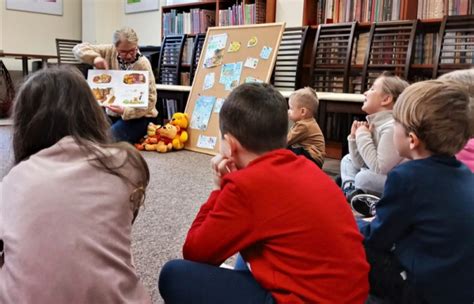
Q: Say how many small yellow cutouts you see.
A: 2